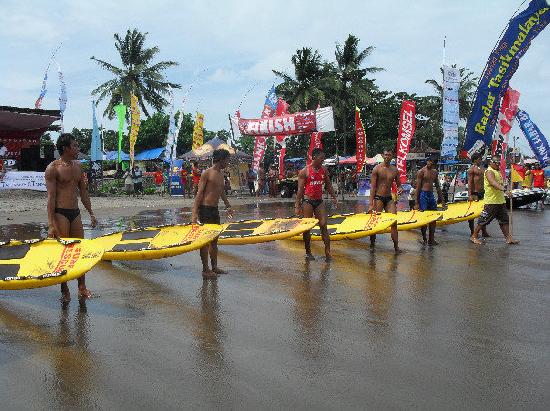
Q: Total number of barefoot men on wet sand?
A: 7